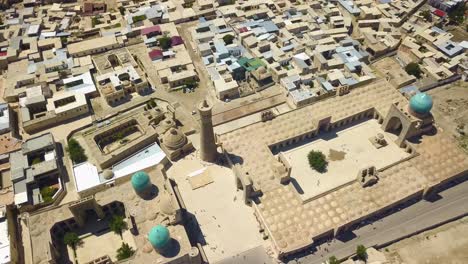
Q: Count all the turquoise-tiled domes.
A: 3